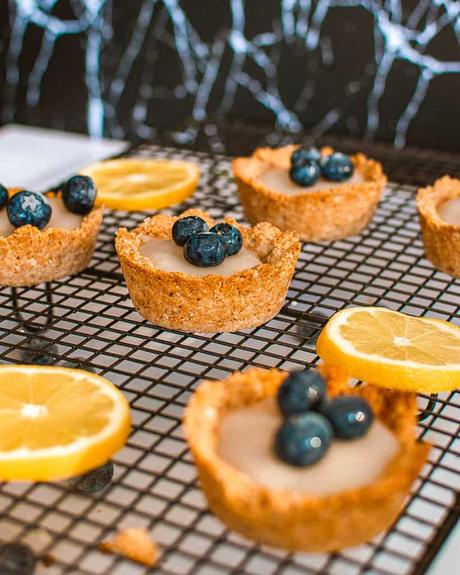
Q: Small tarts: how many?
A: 5